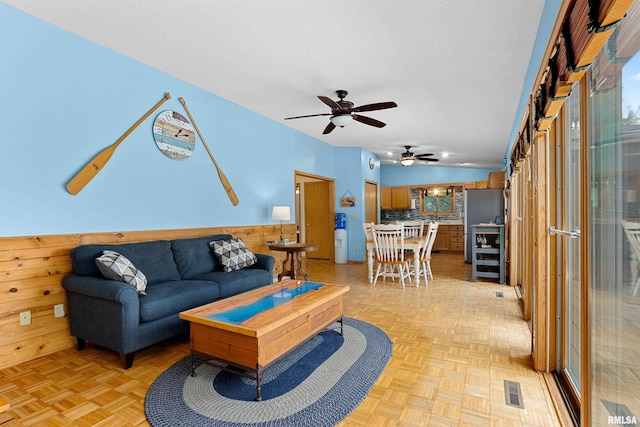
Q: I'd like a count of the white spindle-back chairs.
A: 4